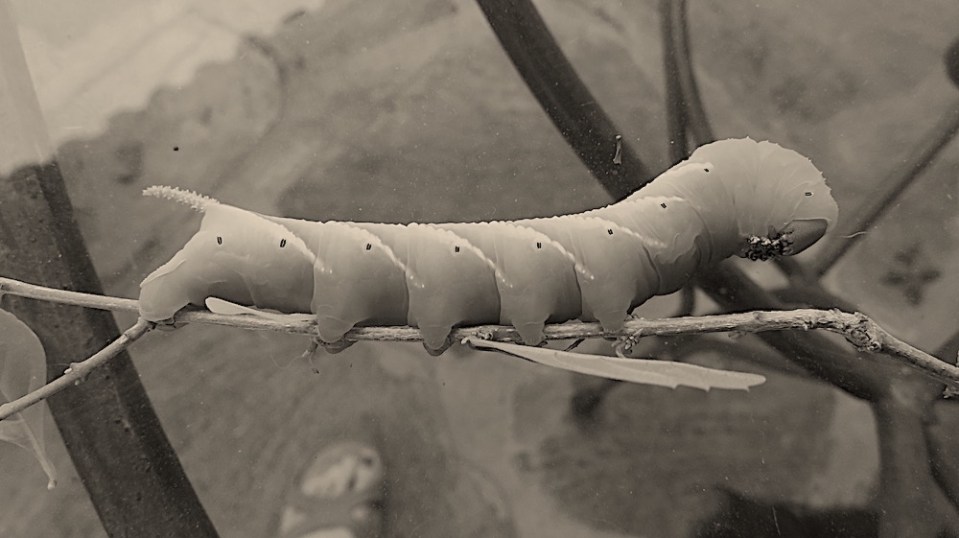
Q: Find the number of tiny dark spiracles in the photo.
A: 9